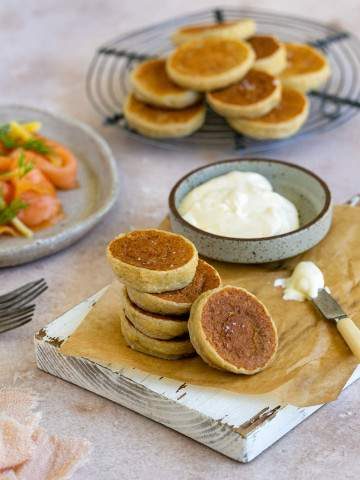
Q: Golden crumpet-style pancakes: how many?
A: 13